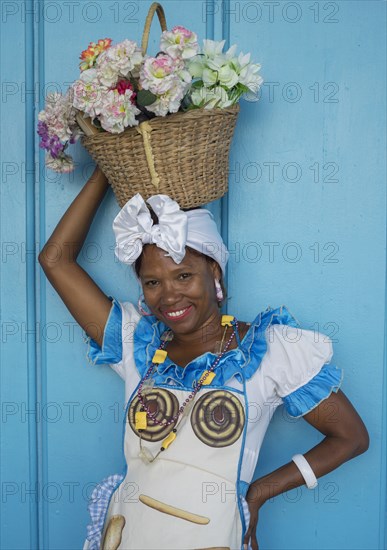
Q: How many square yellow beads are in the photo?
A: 5